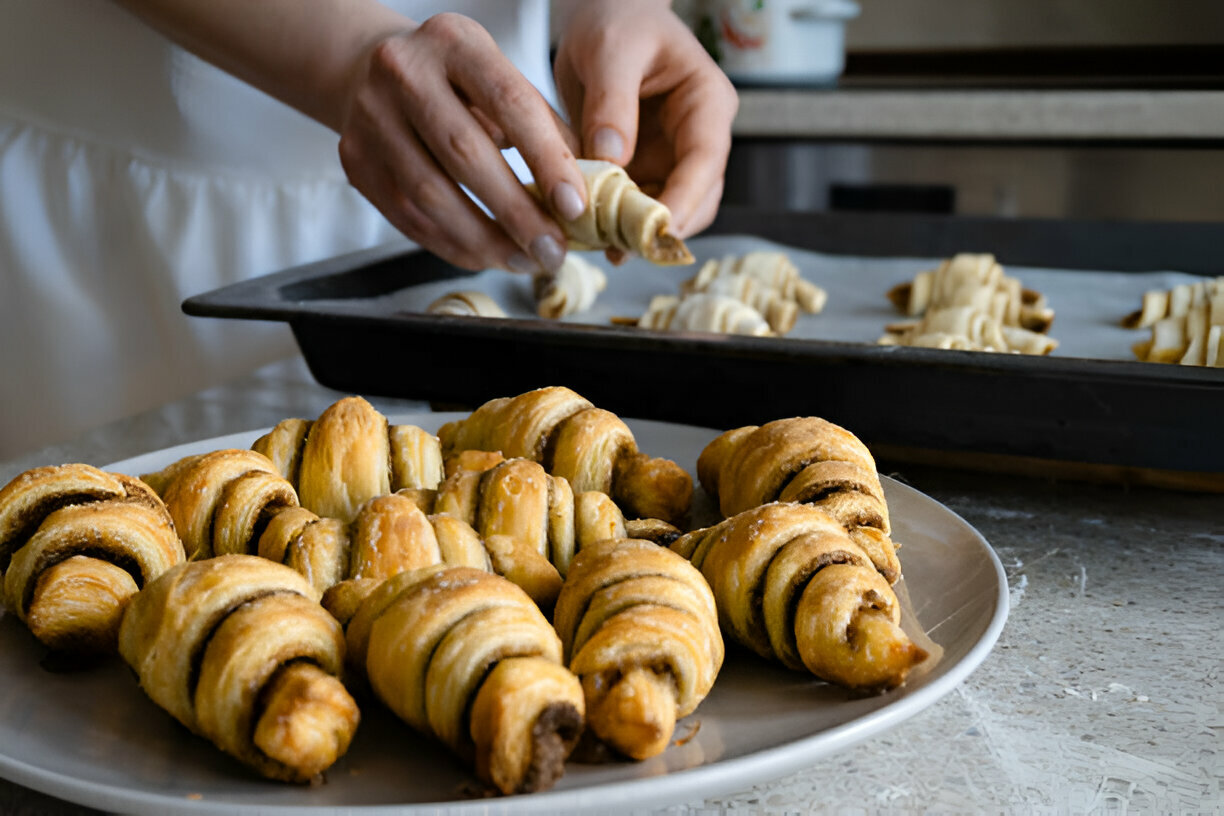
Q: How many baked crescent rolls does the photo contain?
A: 11